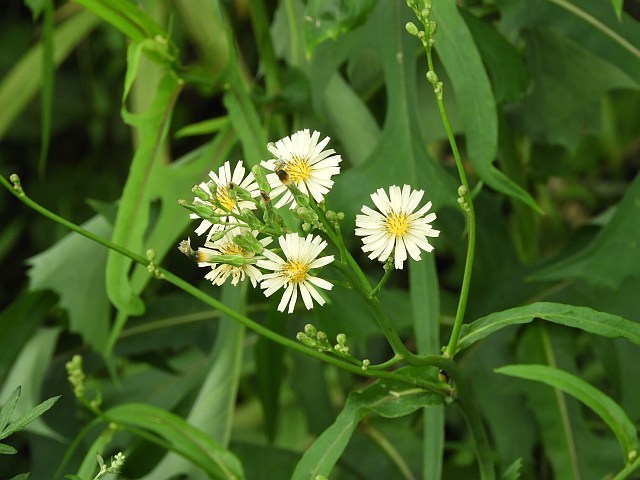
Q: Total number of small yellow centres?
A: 5